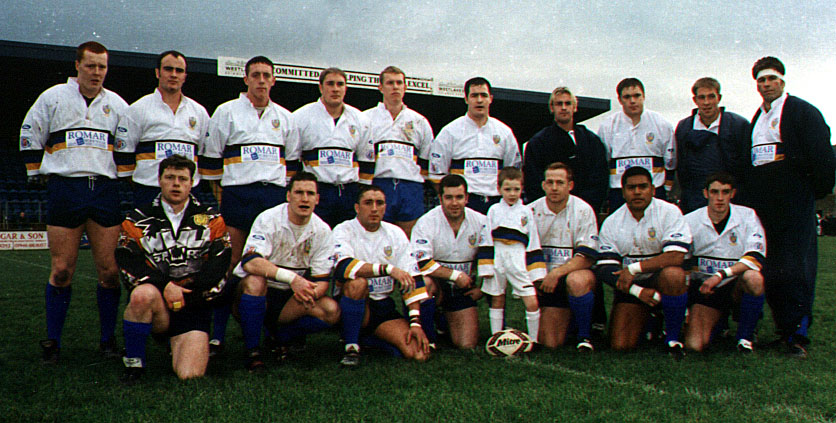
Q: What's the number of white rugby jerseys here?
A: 15